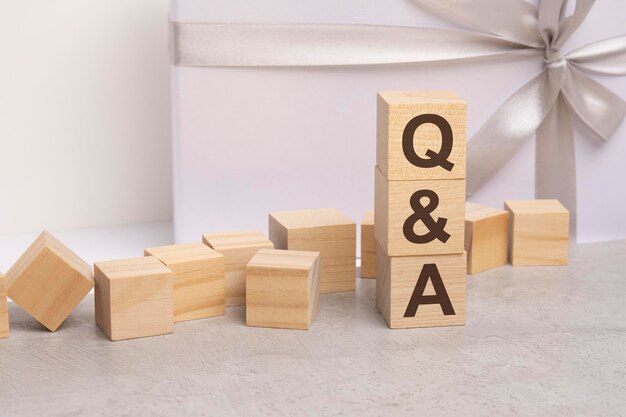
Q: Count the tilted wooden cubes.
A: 1